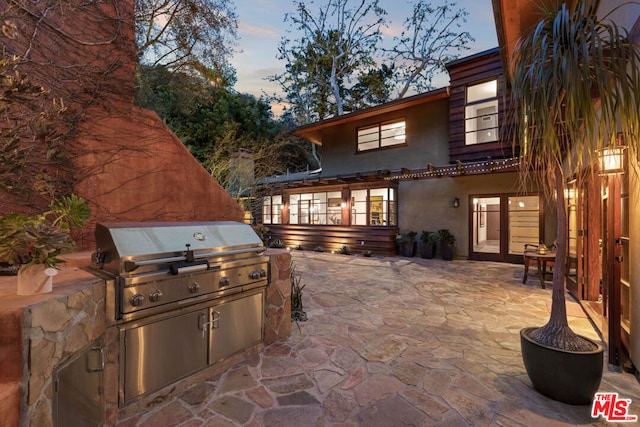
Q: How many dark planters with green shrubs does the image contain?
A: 3